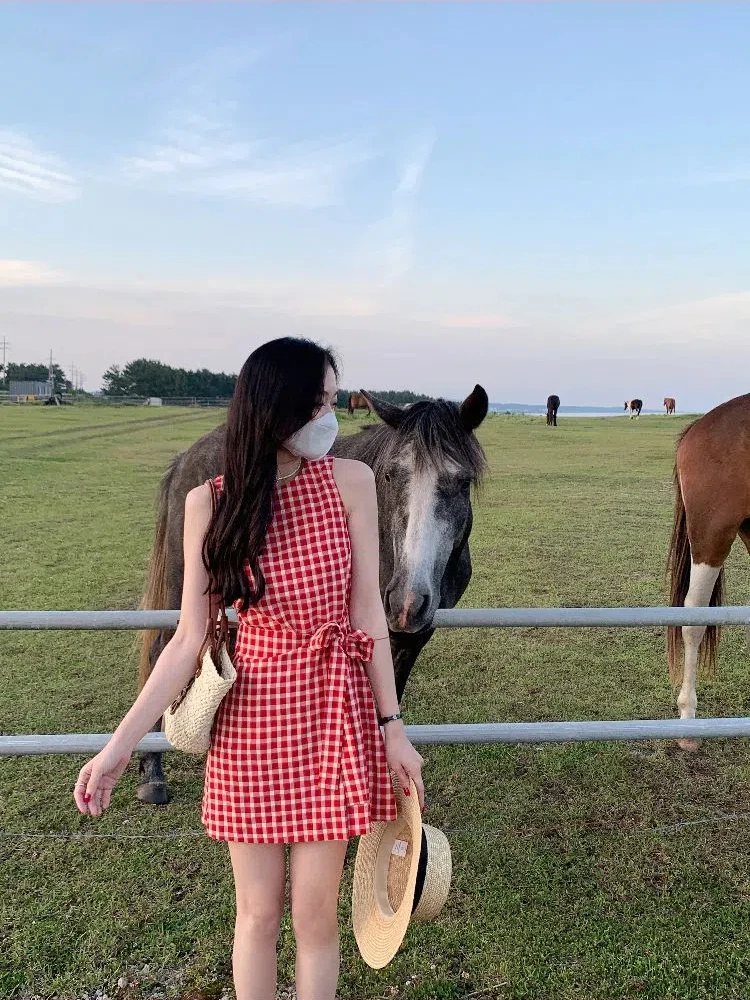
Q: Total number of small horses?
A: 4